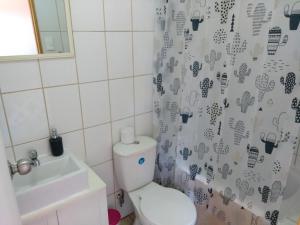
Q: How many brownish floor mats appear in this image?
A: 0